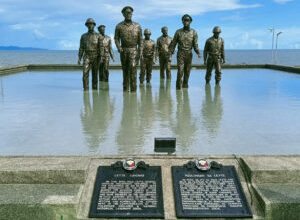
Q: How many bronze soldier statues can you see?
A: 7